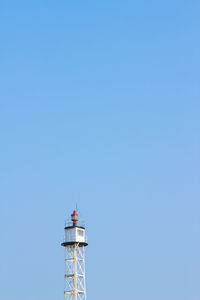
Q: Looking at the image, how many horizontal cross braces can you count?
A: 3